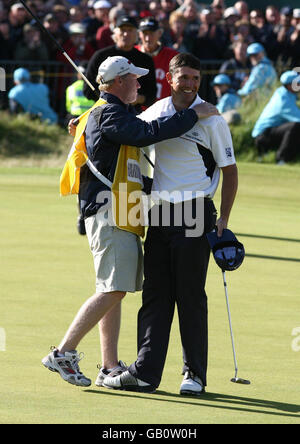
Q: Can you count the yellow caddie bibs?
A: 1